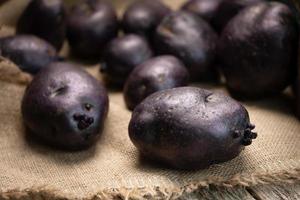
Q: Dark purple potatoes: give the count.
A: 12